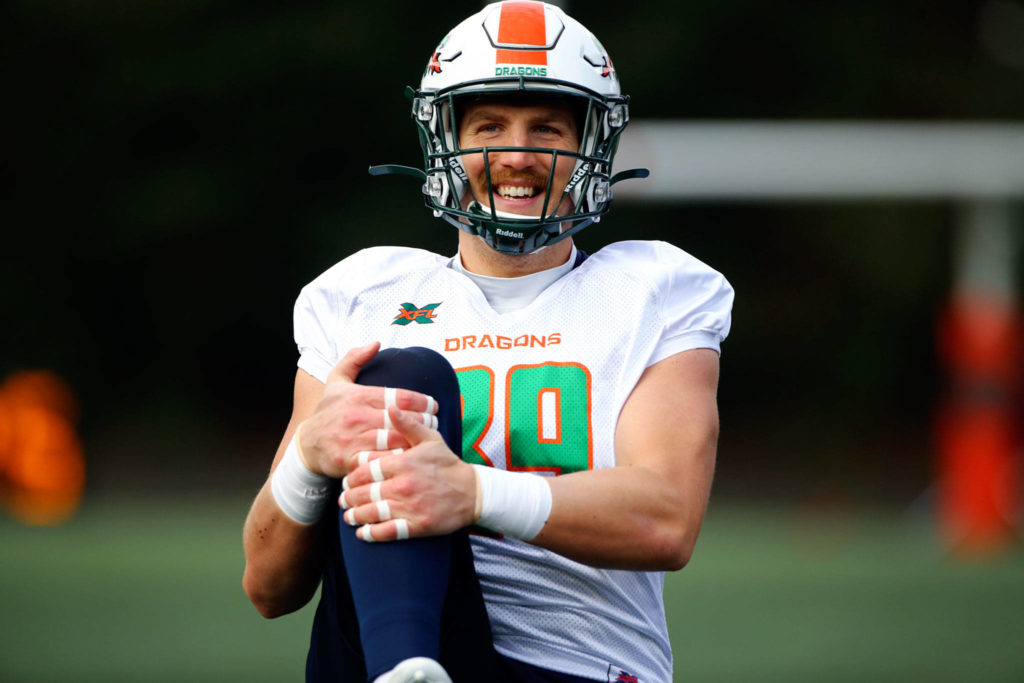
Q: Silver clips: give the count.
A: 4